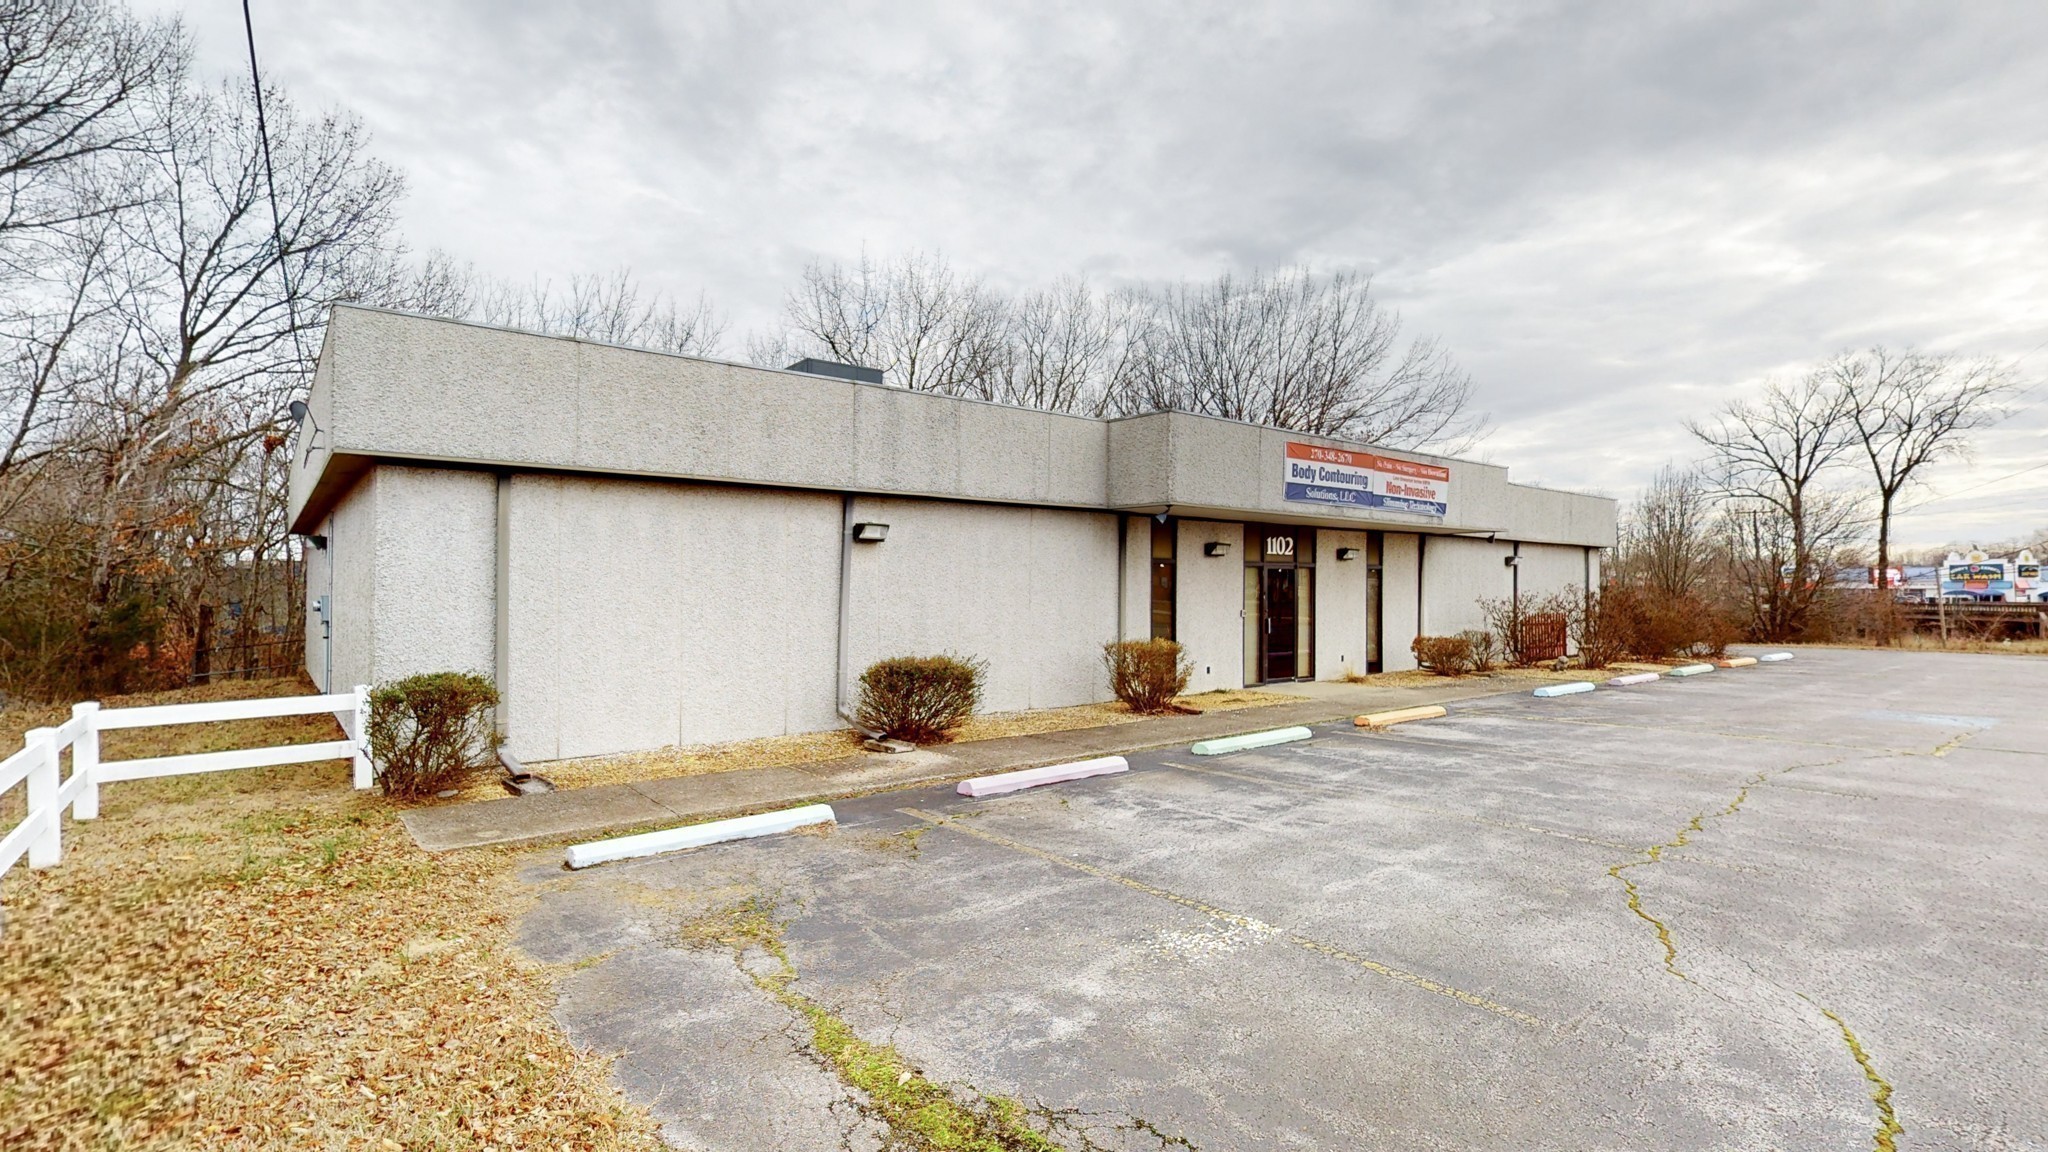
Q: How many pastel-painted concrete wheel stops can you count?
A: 9